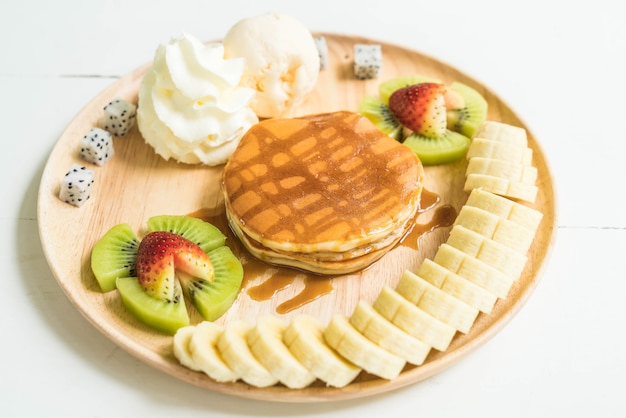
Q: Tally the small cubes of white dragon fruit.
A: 5